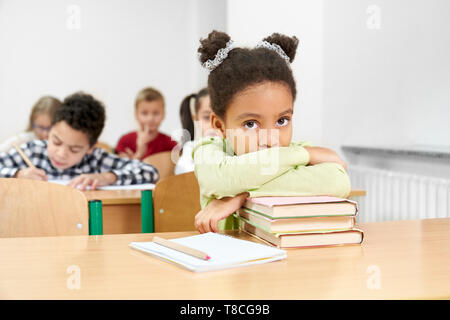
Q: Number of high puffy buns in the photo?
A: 2